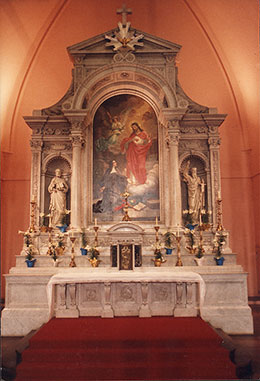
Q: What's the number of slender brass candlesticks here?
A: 8